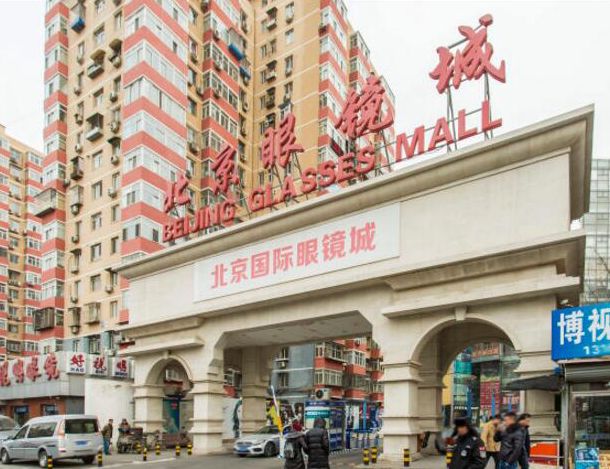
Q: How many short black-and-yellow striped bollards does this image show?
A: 11